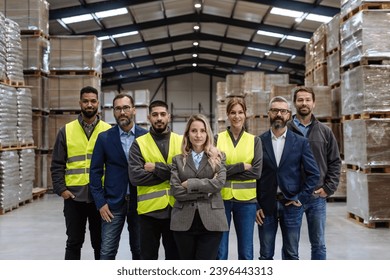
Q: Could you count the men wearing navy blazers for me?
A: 2